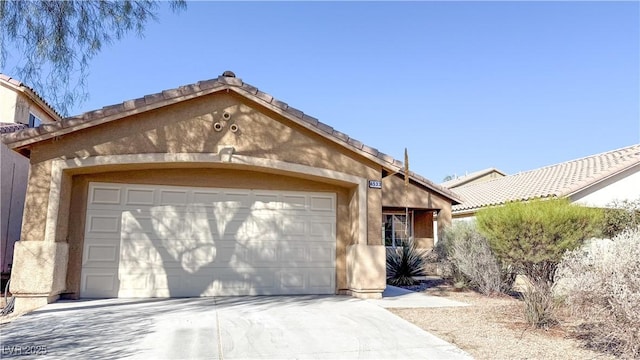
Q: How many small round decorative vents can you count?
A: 3